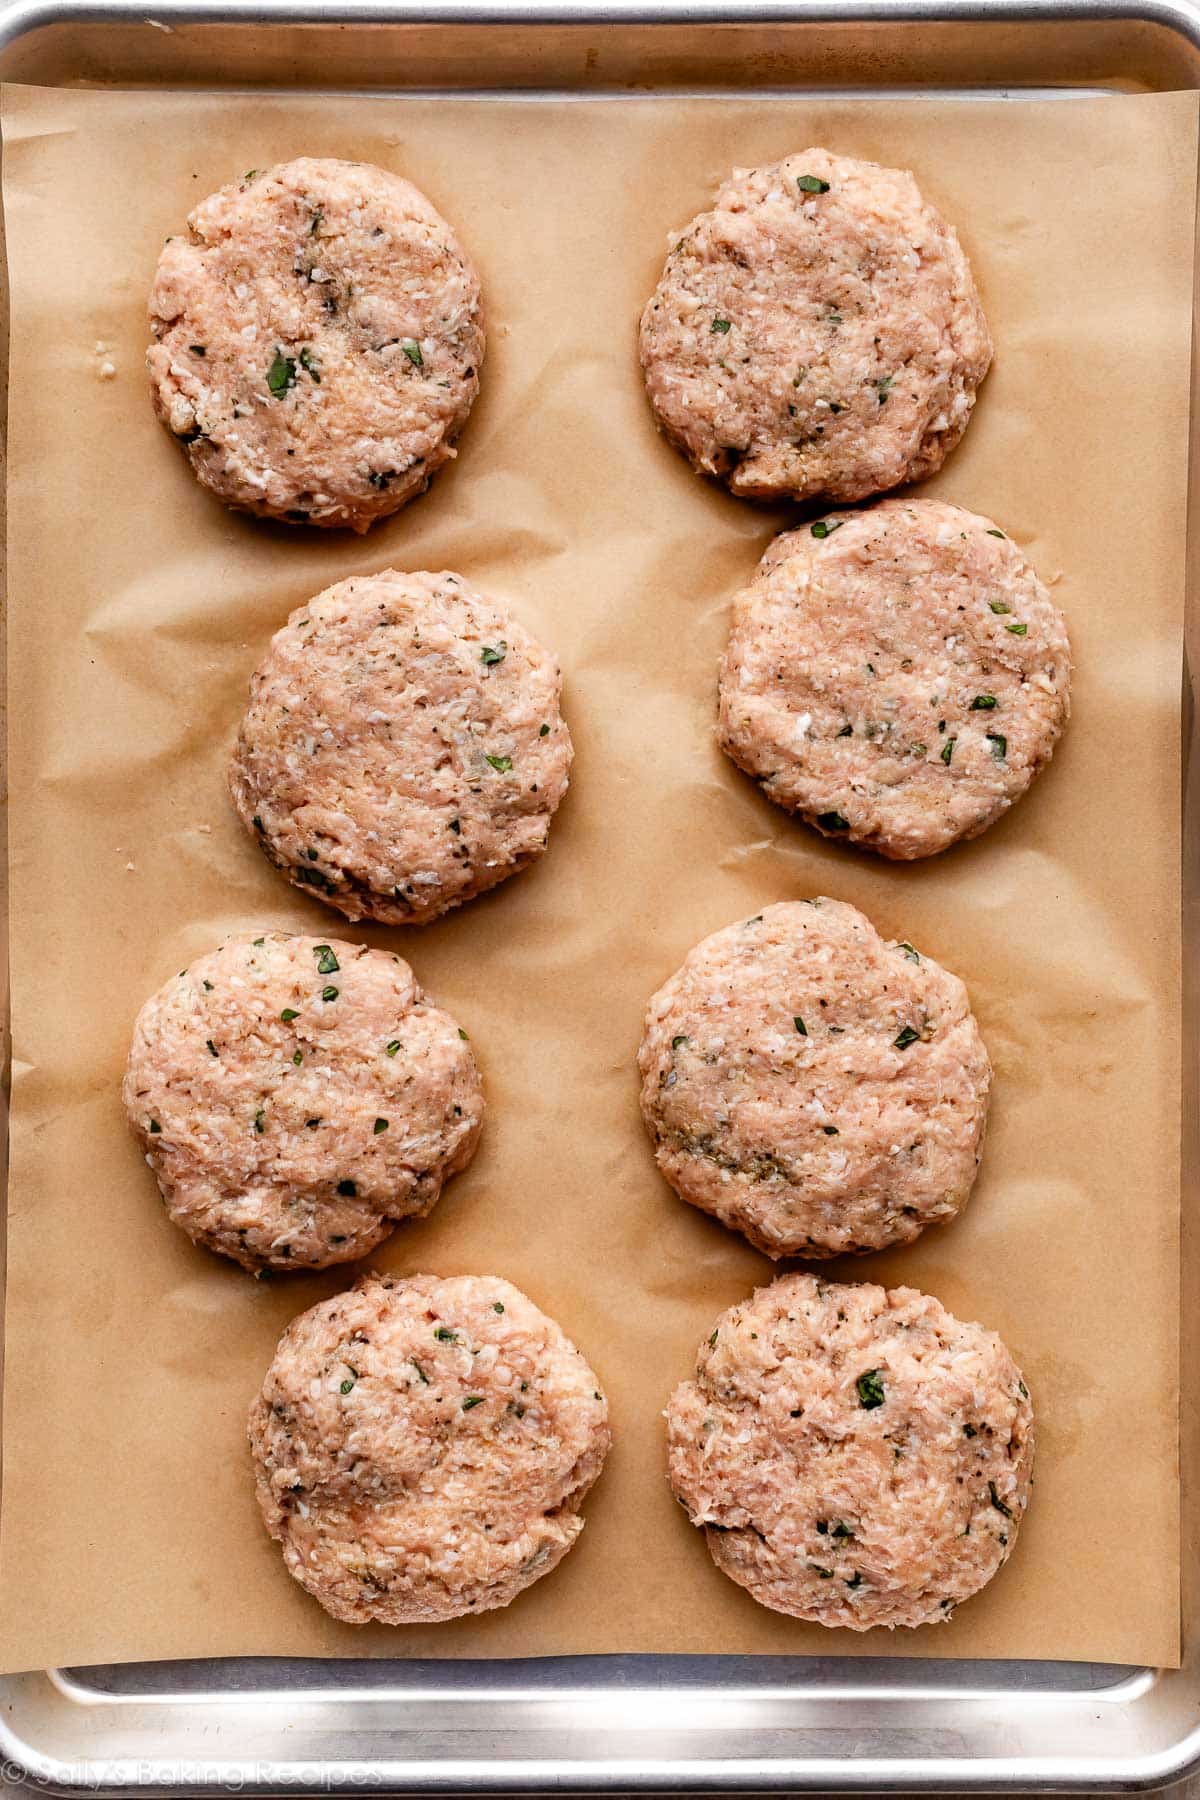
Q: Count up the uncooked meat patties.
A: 8